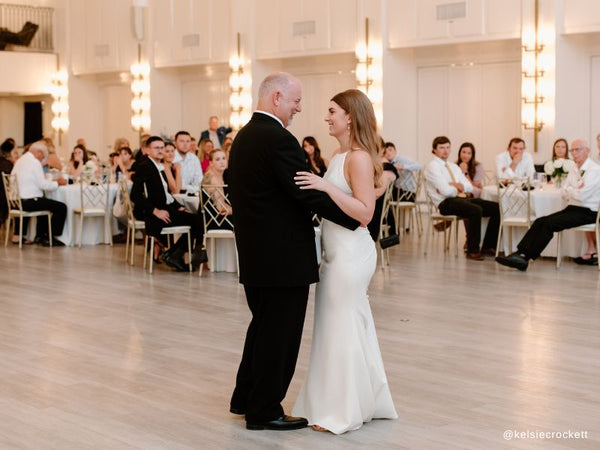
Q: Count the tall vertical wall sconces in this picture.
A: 5